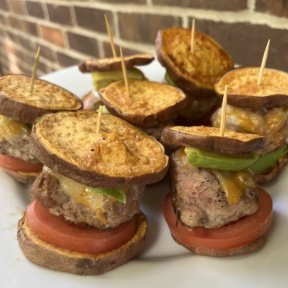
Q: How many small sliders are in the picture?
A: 7